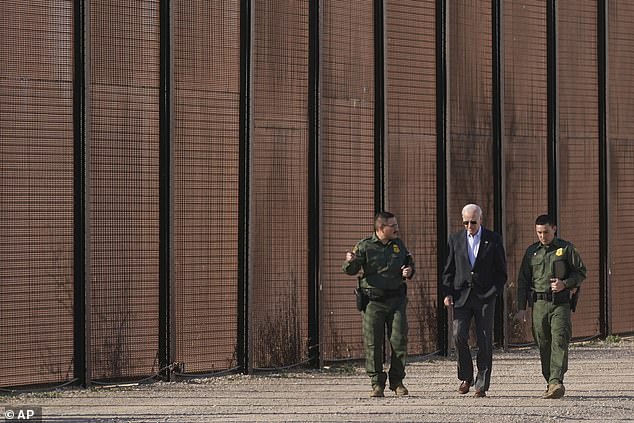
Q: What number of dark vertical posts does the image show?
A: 9